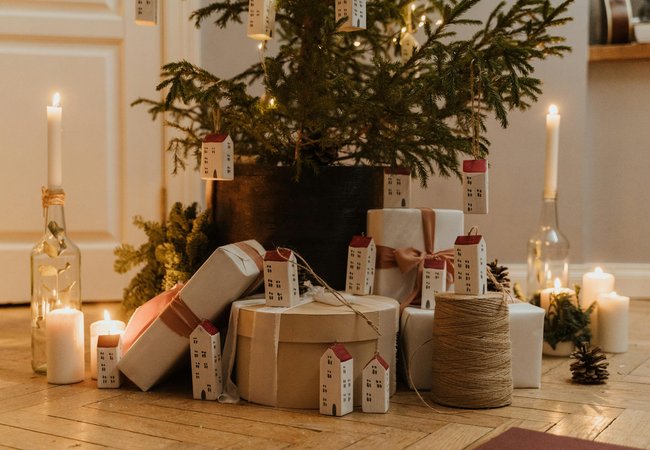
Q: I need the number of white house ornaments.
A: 15